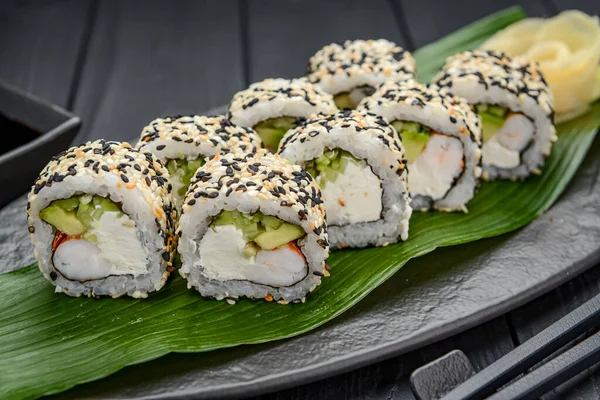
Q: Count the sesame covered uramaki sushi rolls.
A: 8